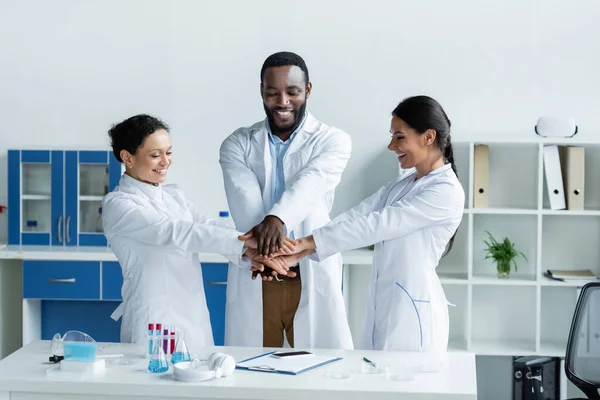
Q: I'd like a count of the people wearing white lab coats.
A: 3